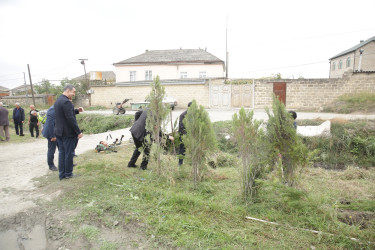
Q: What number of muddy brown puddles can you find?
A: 1